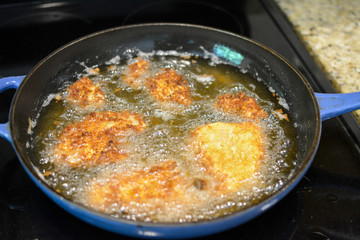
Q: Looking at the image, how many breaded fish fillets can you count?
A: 7